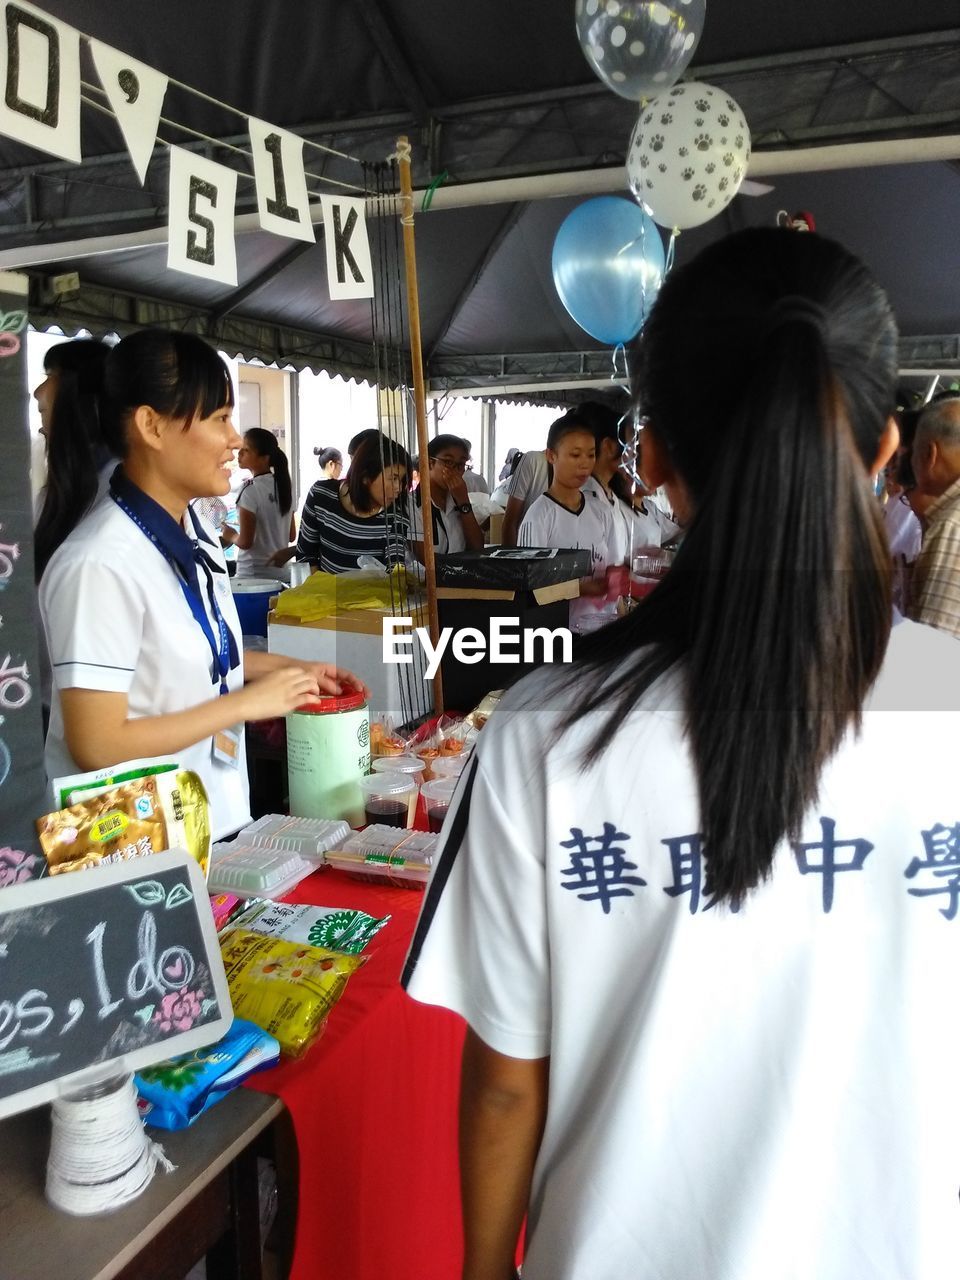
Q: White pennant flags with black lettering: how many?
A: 5